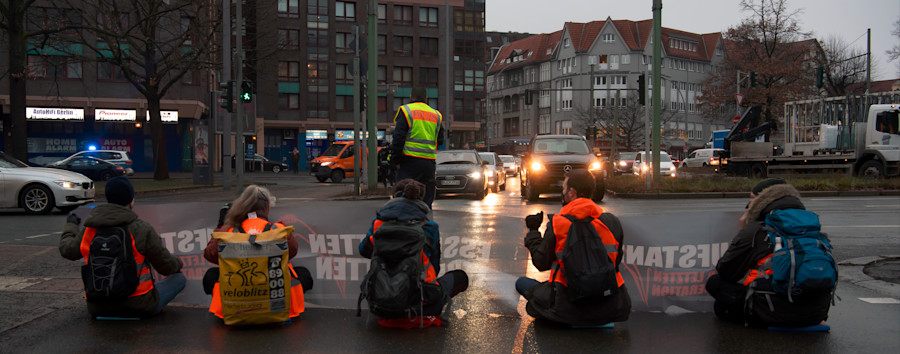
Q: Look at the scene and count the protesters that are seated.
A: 5